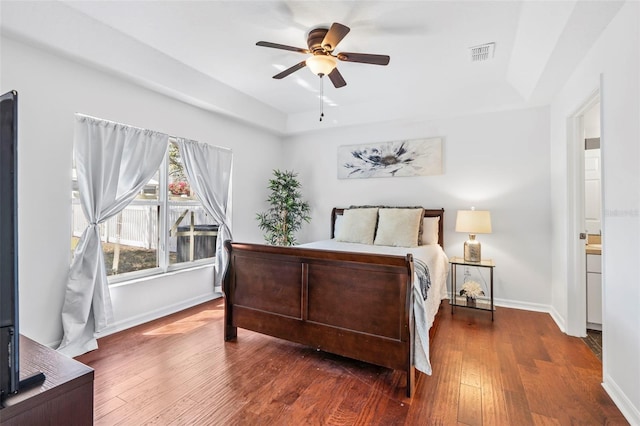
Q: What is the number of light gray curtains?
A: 2